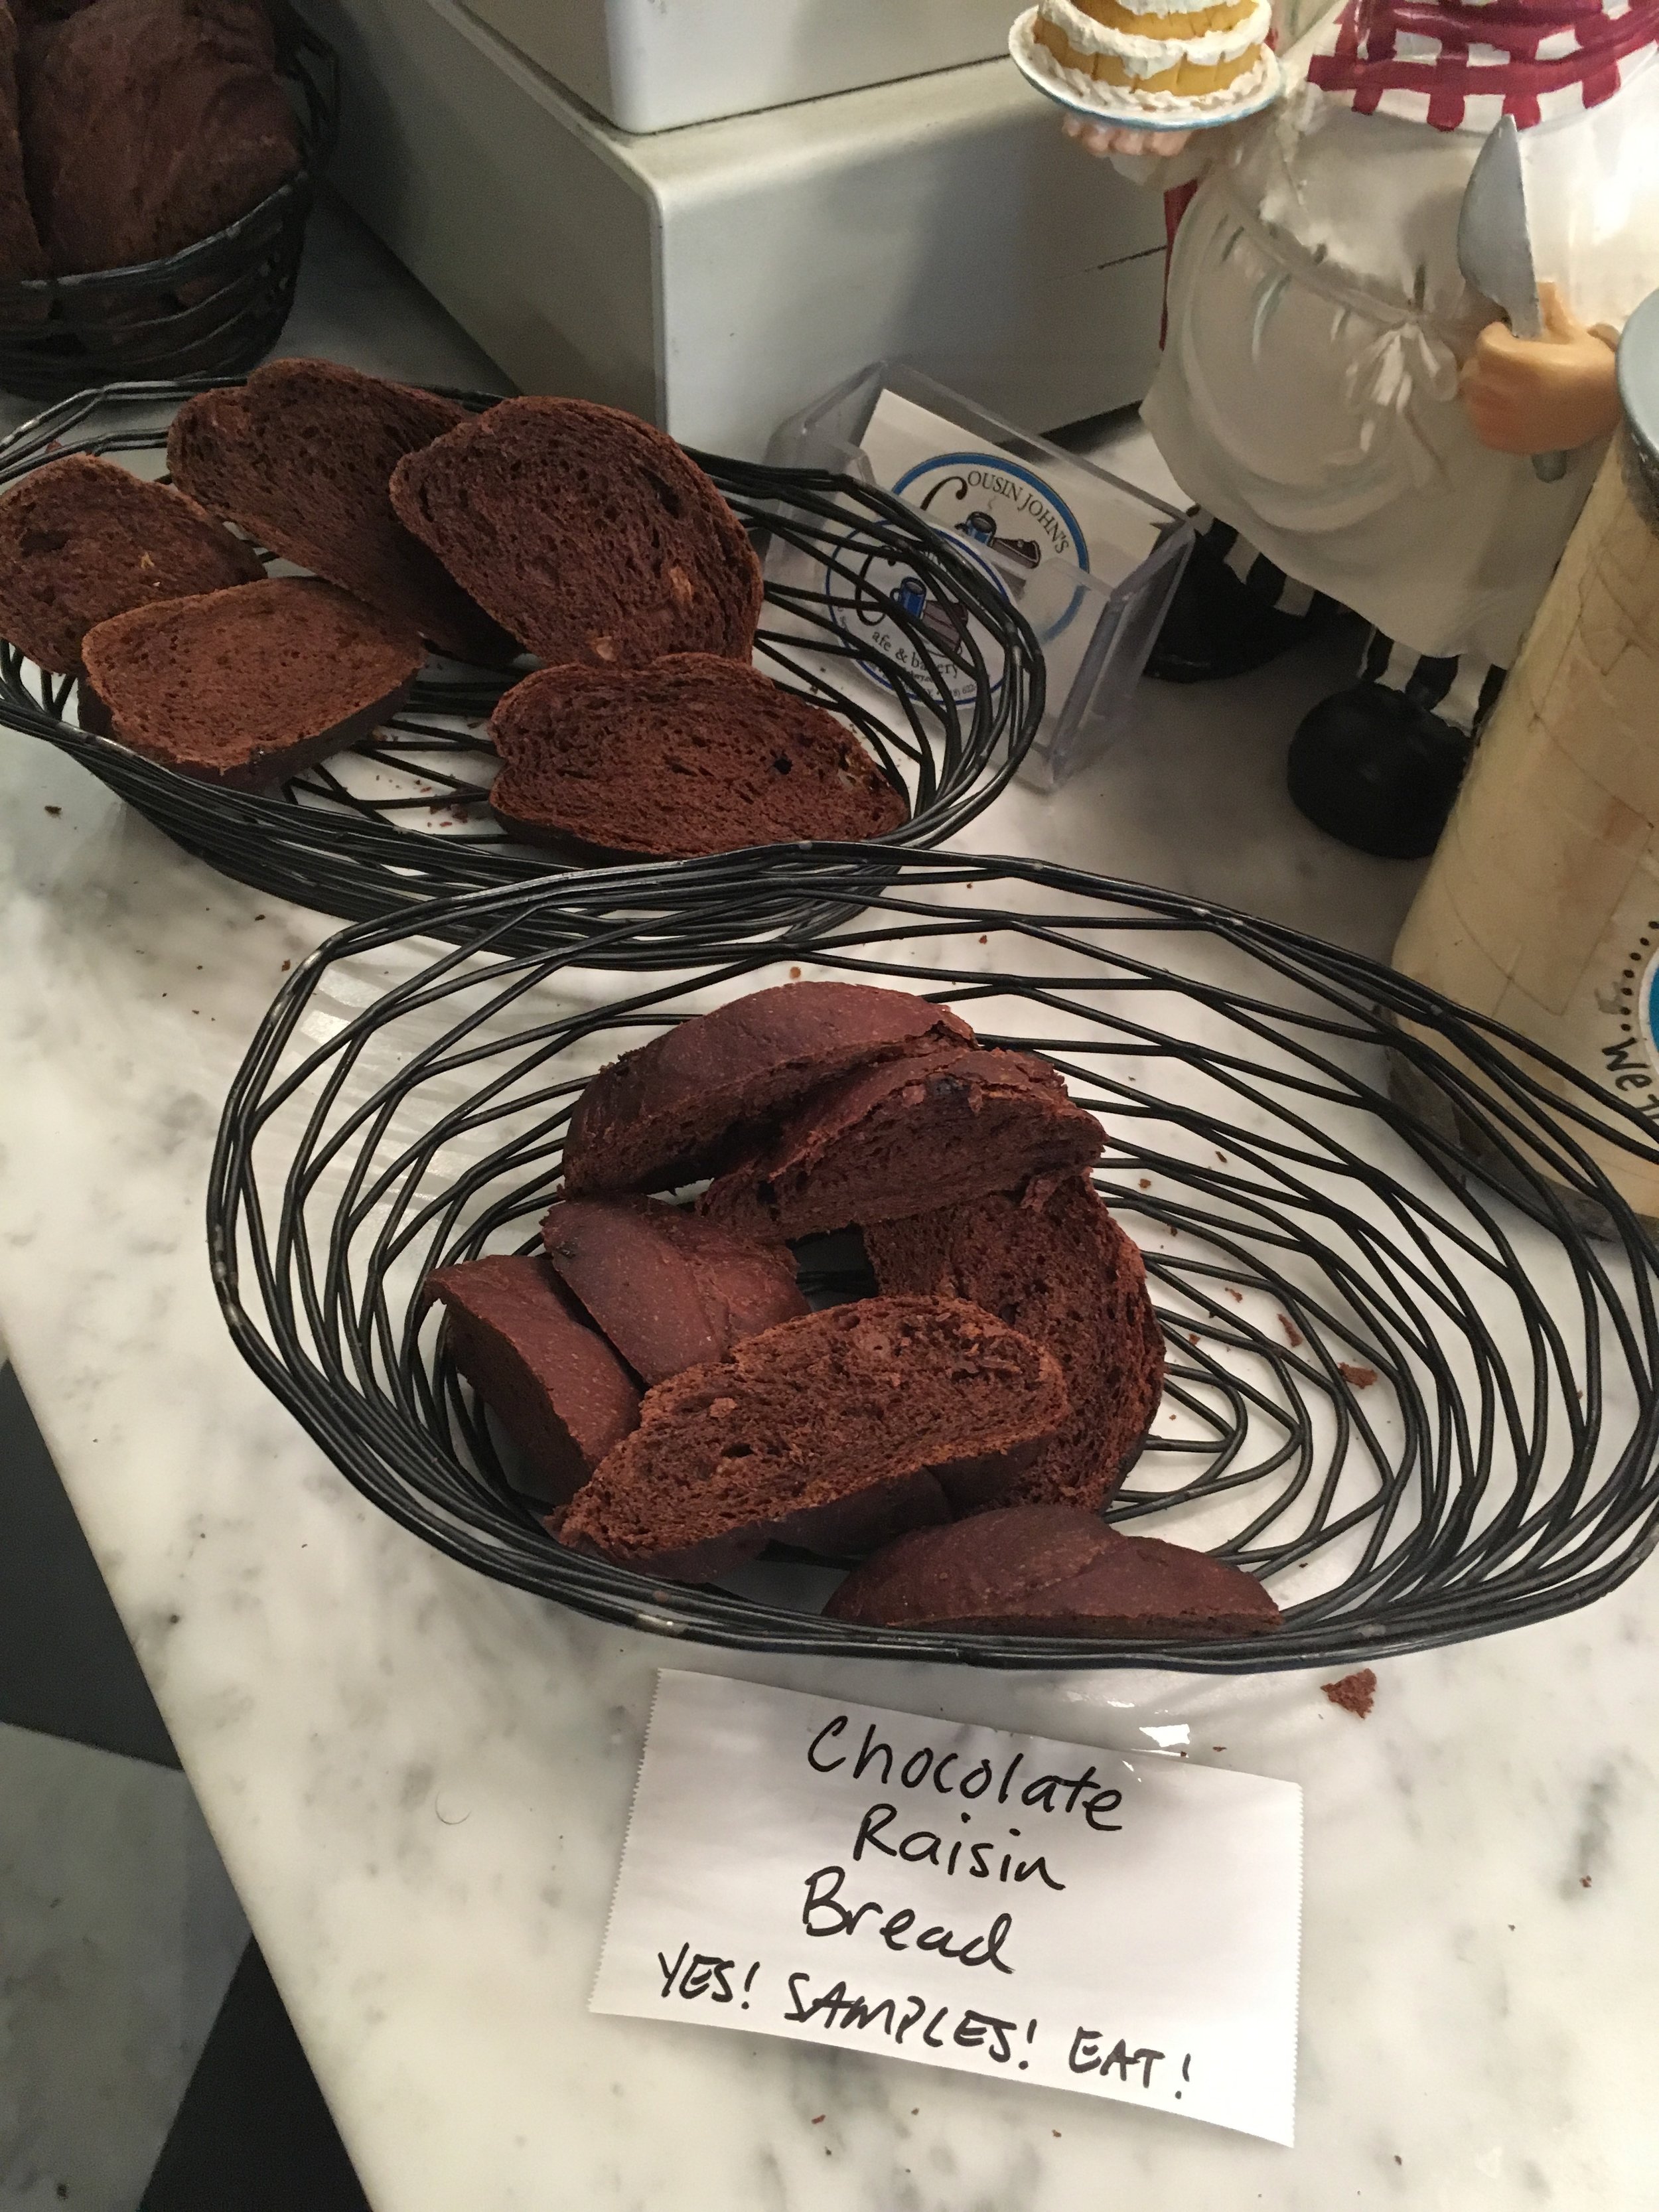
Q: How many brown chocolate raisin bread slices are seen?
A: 12